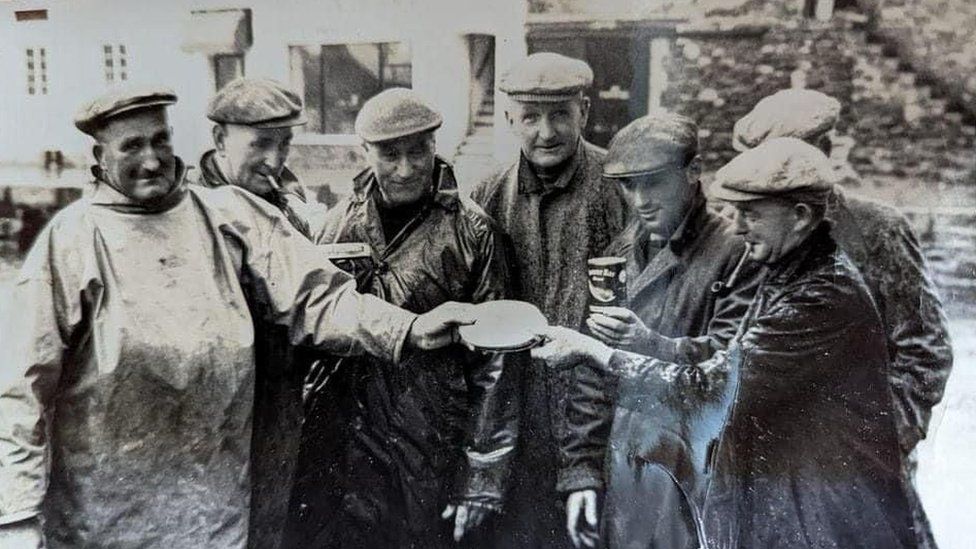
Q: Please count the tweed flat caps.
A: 7